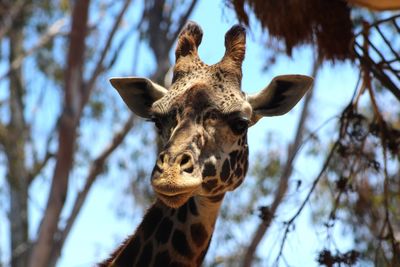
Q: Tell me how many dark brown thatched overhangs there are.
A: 1